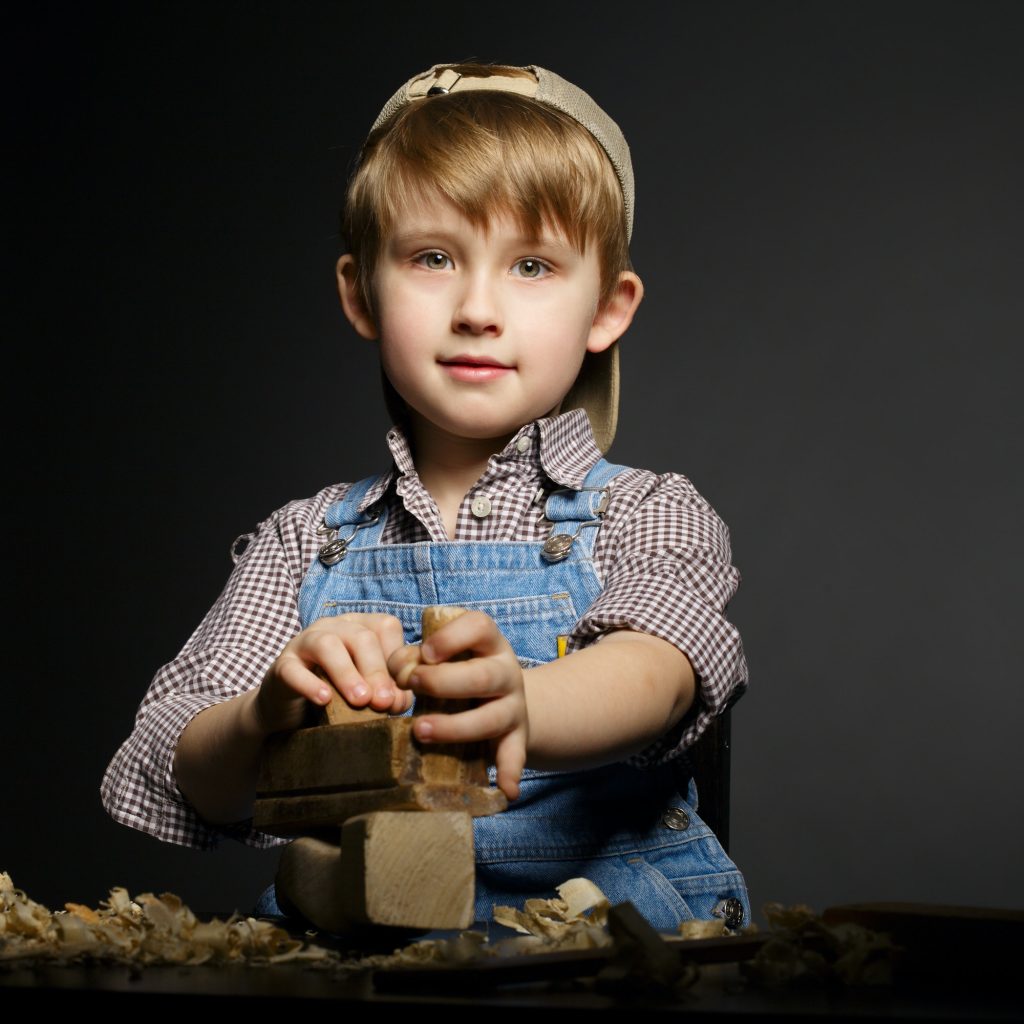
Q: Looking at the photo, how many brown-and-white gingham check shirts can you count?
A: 1